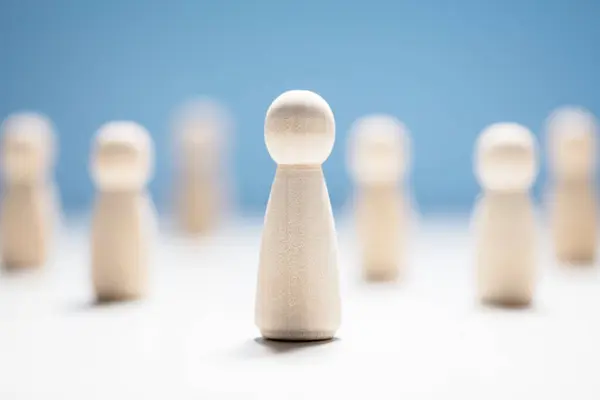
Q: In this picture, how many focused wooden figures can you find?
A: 1